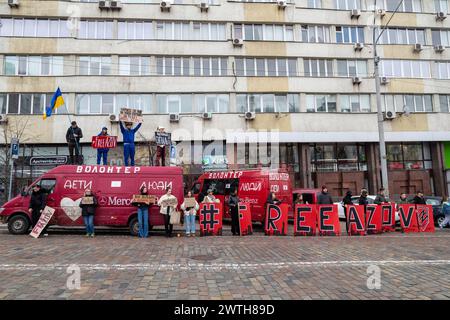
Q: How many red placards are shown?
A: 11